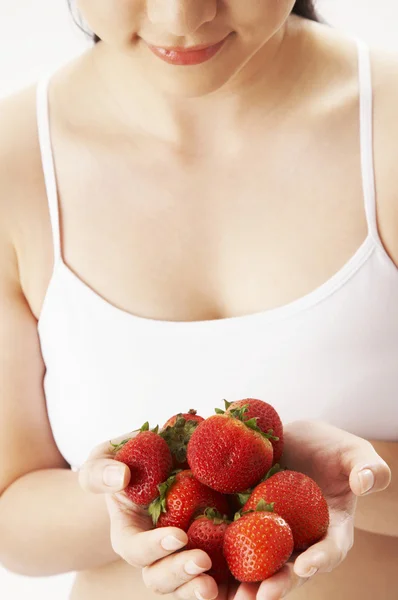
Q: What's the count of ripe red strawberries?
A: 8